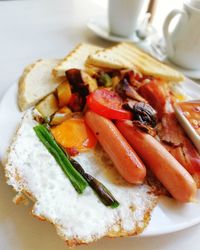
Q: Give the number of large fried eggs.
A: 1